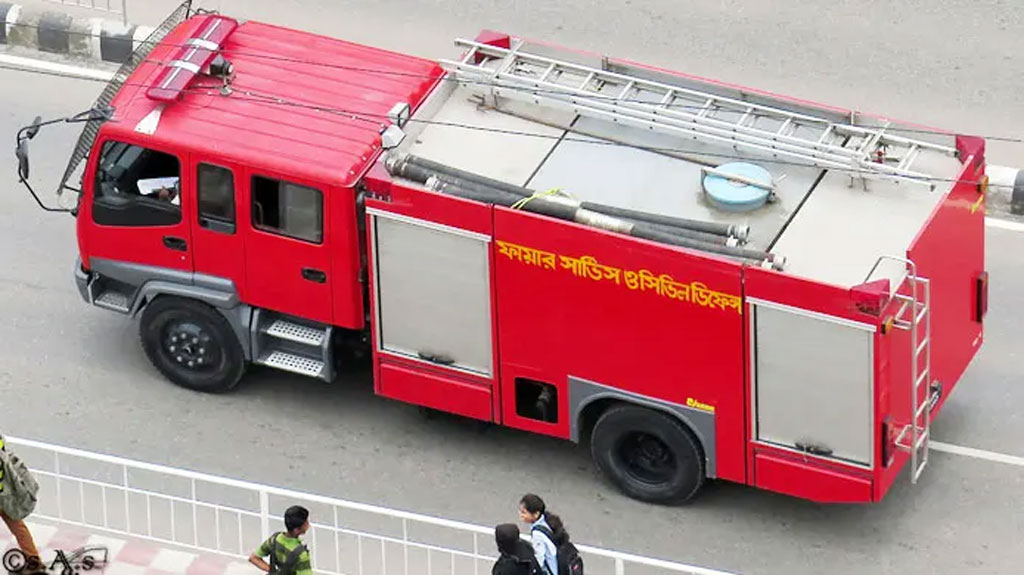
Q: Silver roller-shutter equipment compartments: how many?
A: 2